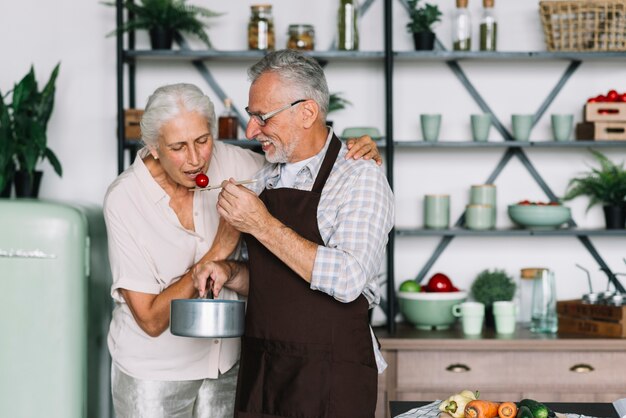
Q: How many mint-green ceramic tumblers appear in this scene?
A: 4